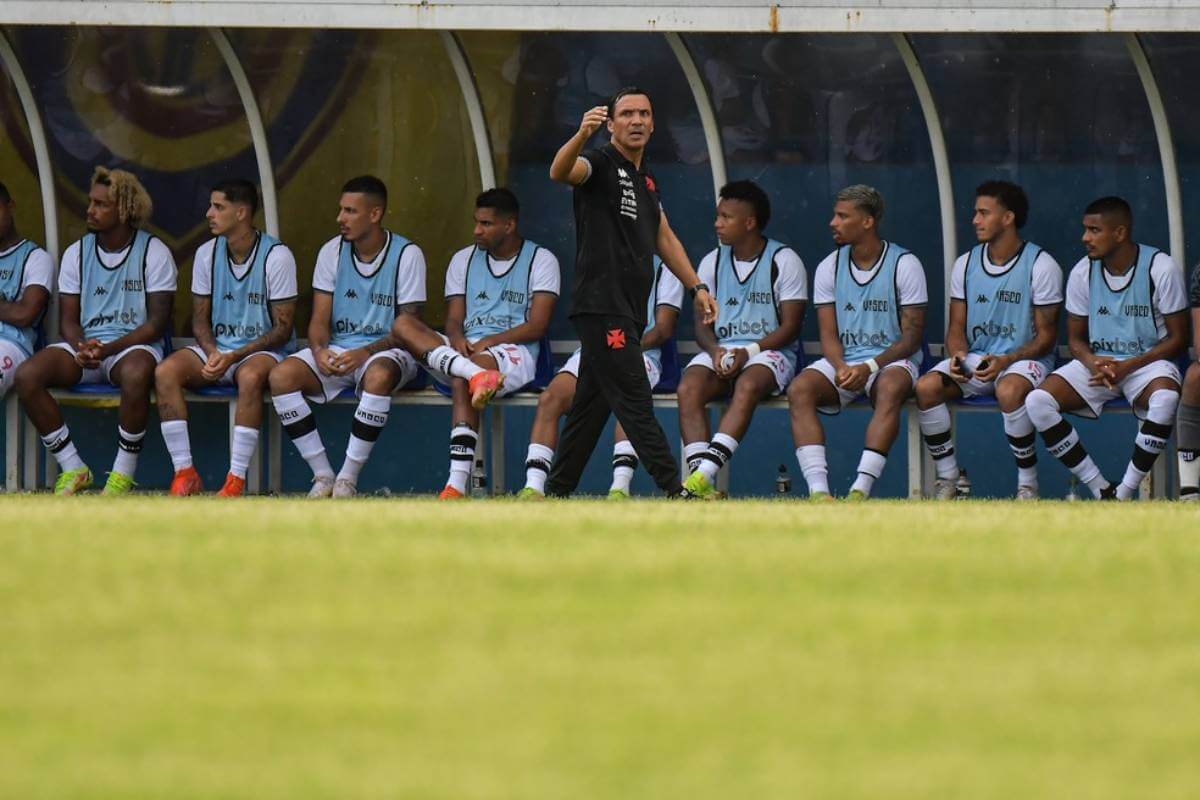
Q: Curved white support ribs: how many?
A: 6